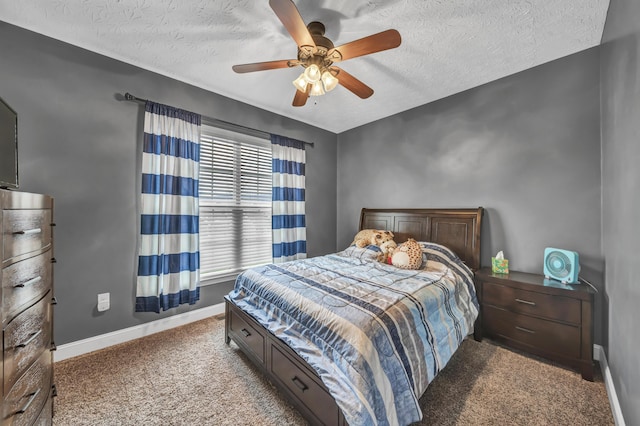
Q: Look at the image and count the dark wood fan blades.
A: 5